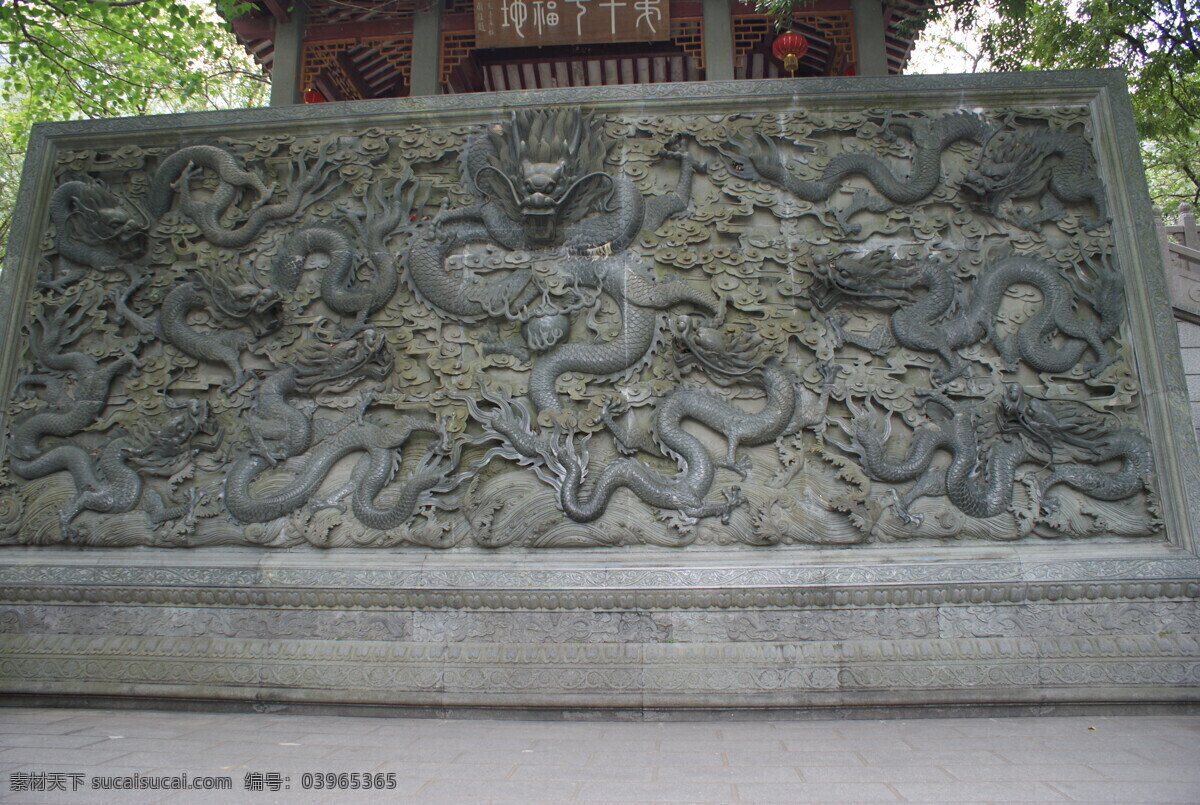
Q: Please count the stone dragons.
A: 9